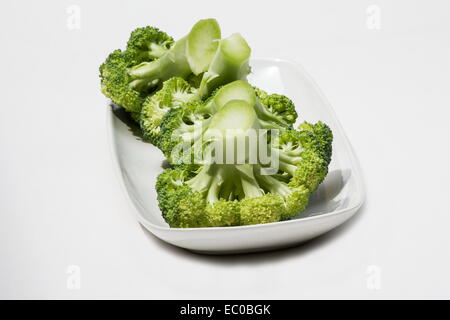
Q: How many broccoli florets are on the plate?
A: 4